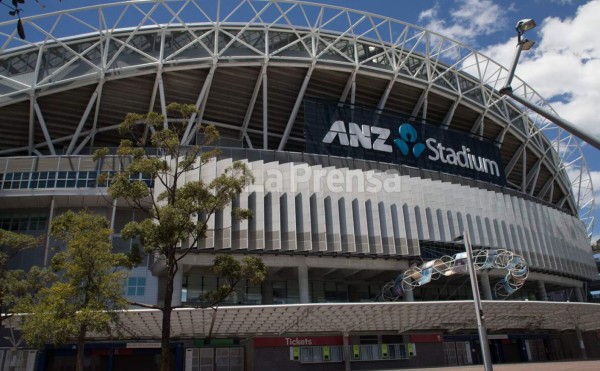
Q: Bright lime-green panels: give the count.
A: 5